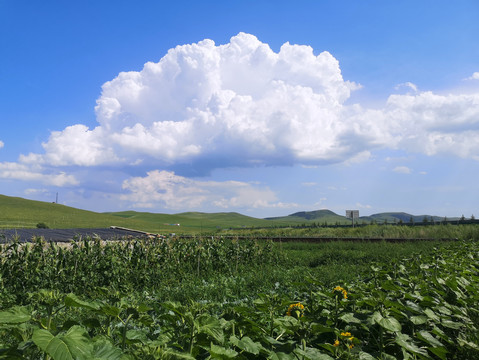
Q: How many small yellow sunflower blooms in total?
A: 3